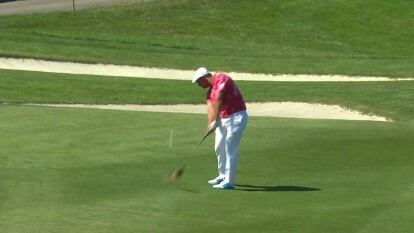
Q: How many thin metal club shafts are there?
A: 1